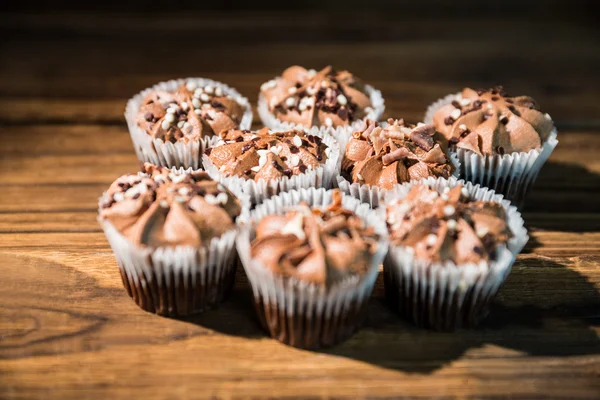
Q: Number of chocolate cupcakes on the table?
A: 8